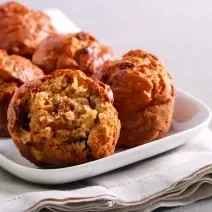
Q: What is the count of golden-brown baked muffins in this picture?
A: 5